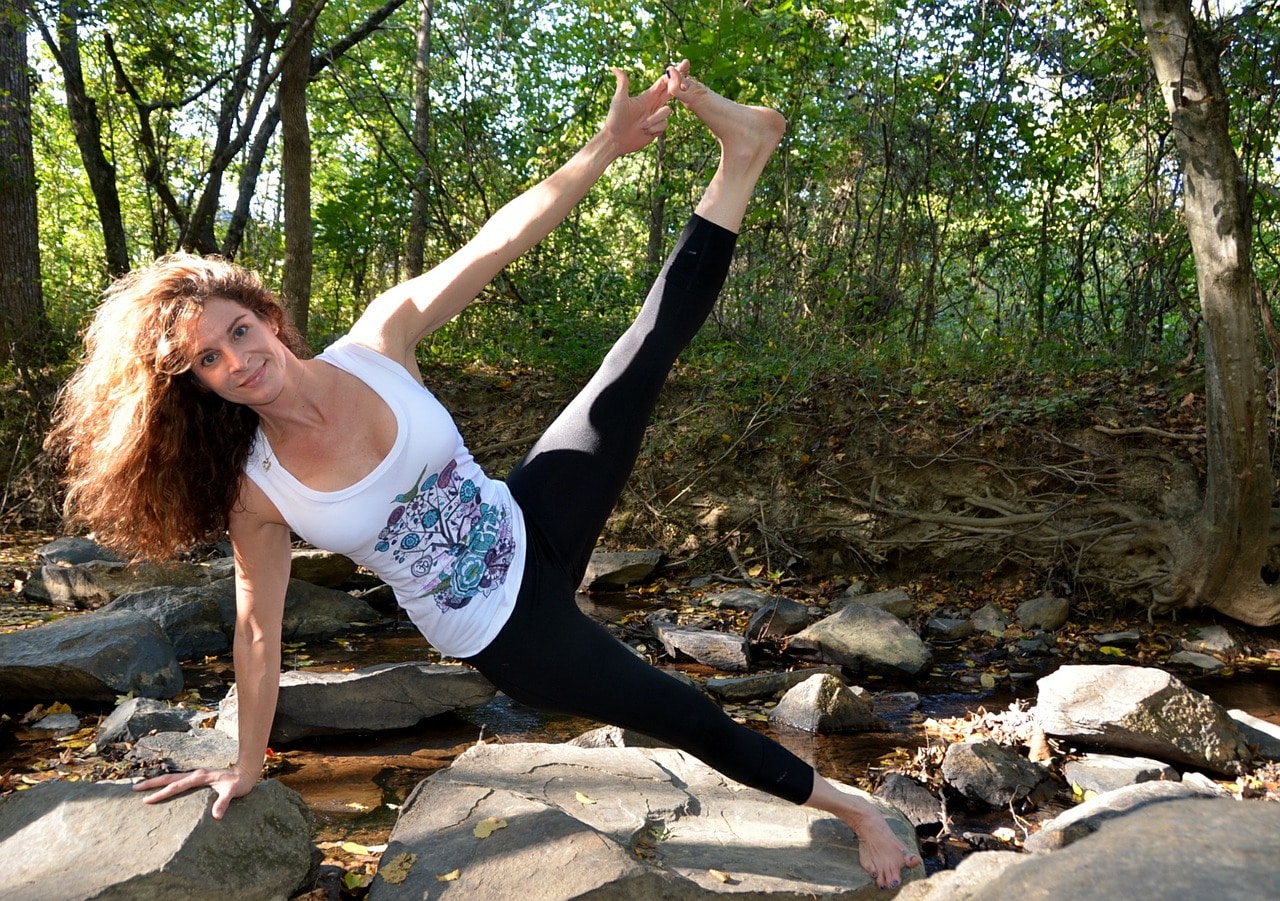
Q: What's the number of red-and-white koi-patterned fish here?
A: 0